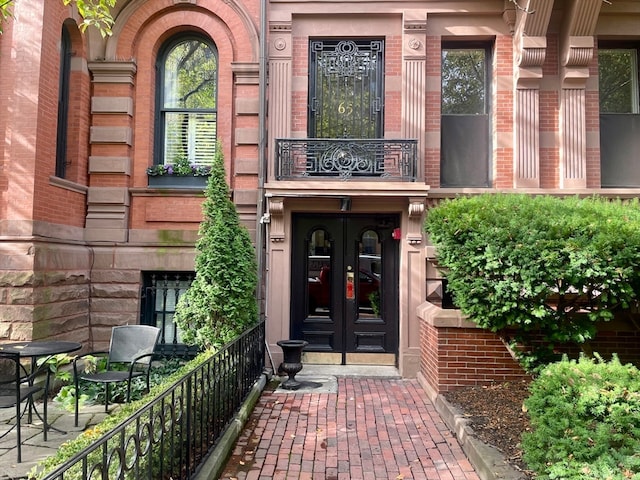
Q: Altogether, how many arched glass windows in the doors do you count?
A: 2